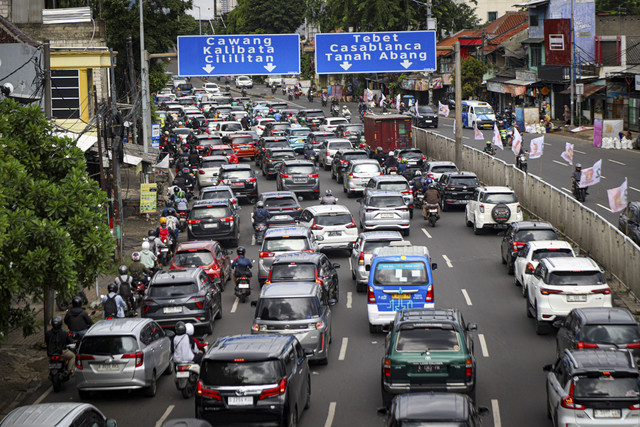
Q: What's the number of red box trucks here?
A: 1